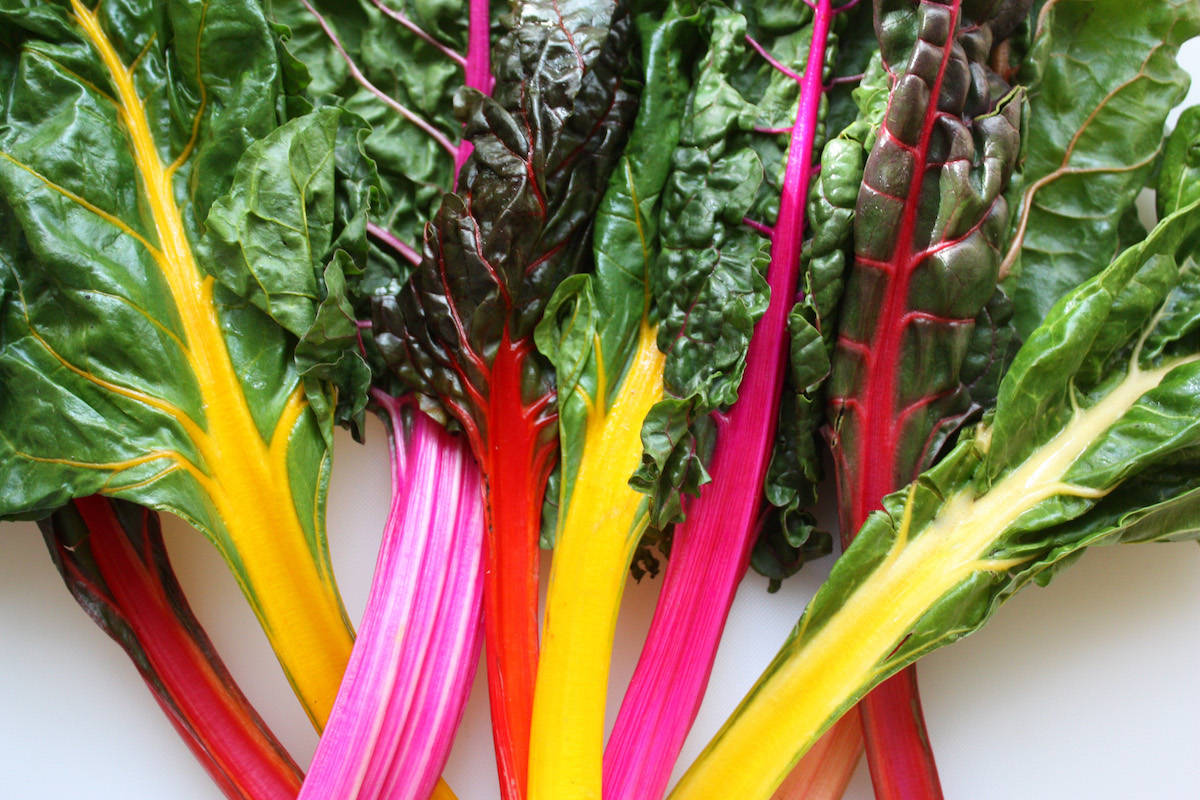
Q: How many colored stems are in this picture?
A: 9